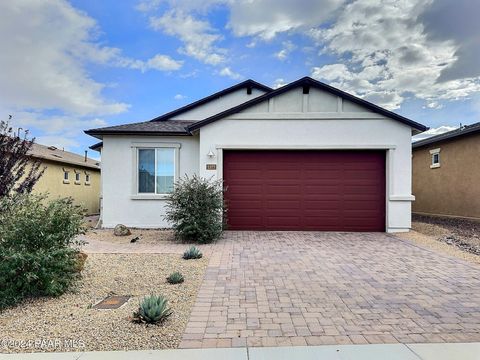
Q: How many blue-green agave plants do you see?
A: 3